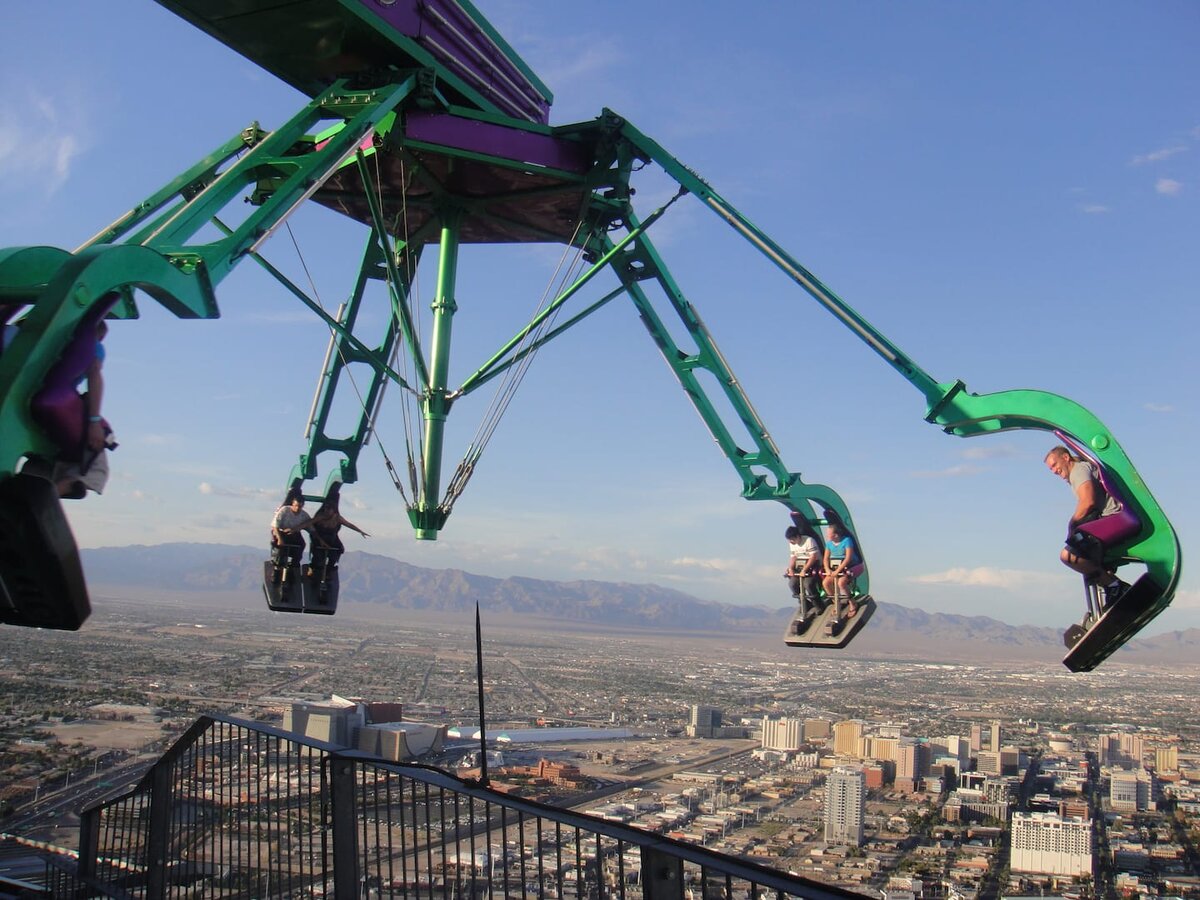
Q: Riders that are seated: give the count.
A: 6